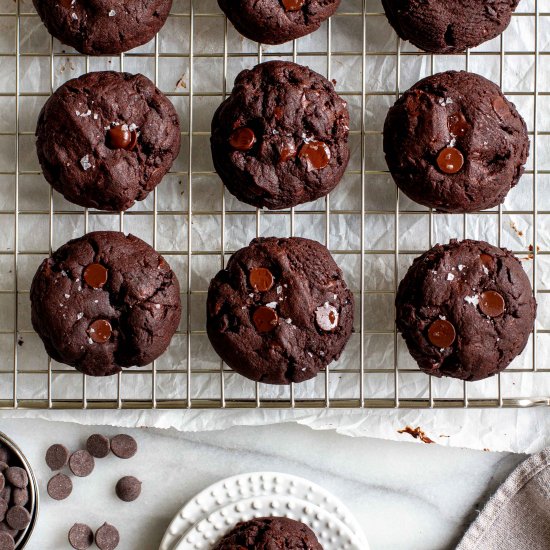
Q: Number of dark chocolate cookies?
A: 10